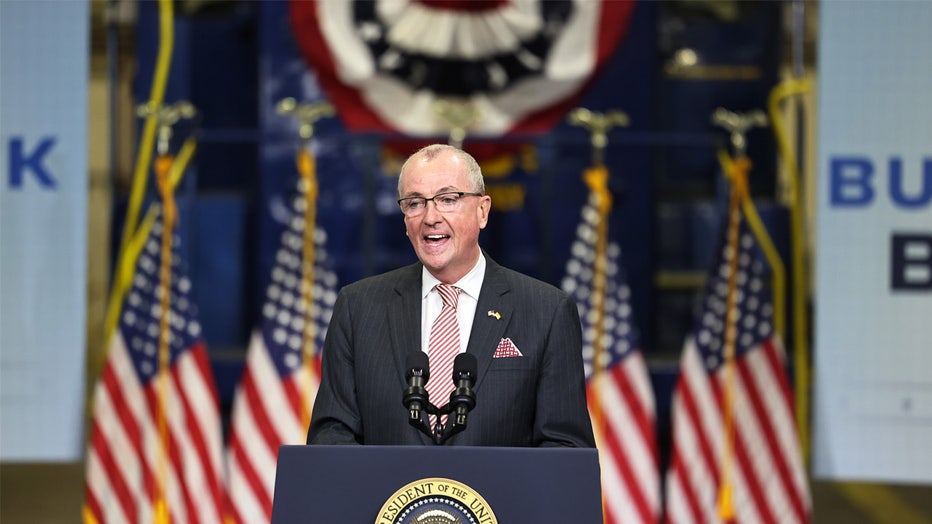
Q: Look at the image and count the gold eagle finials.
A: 5